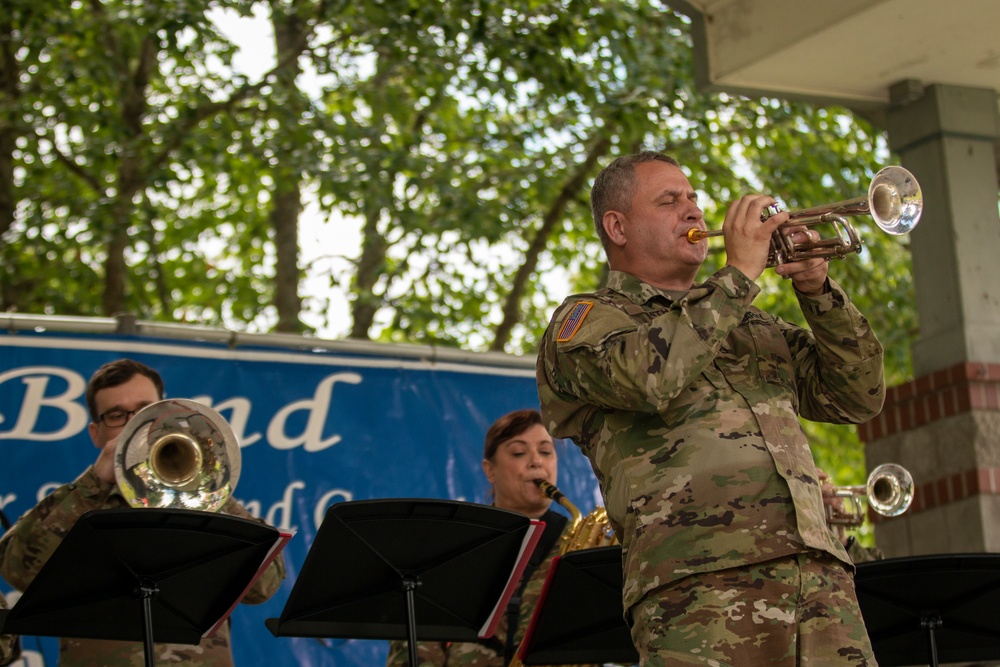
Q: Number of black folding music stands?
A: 4